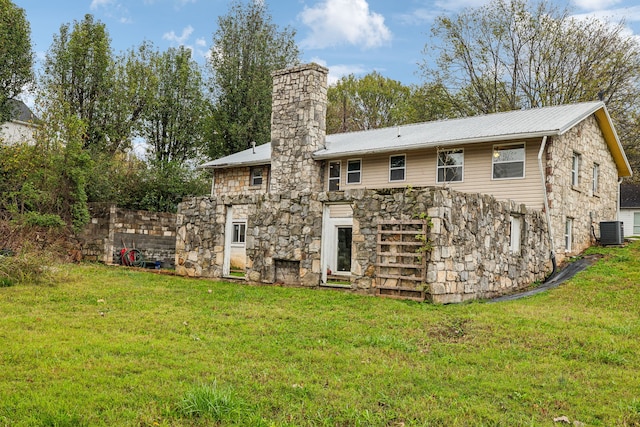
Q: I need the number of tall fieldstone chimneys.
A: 1